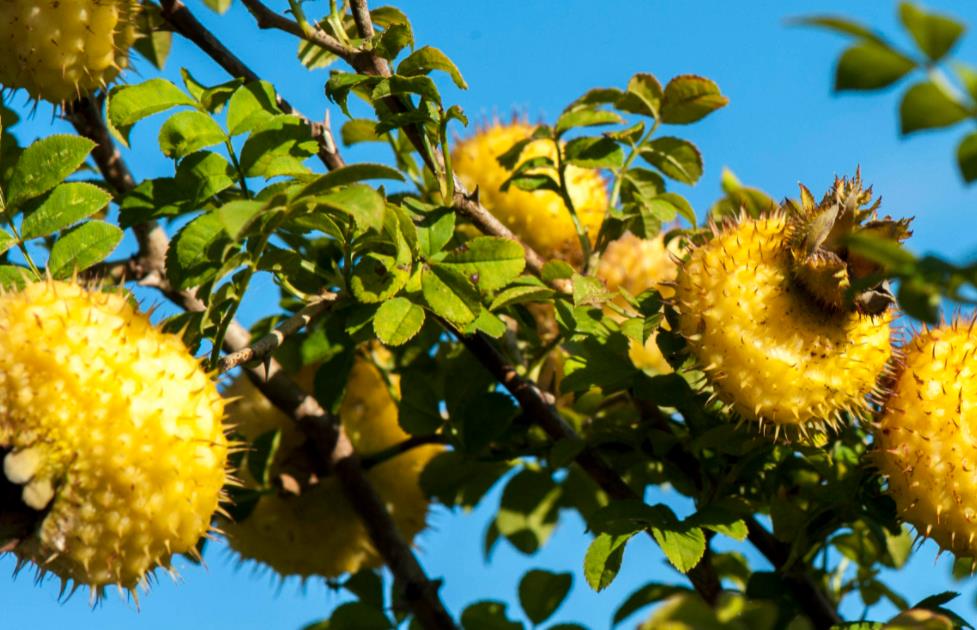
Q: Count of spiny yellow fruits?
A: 7